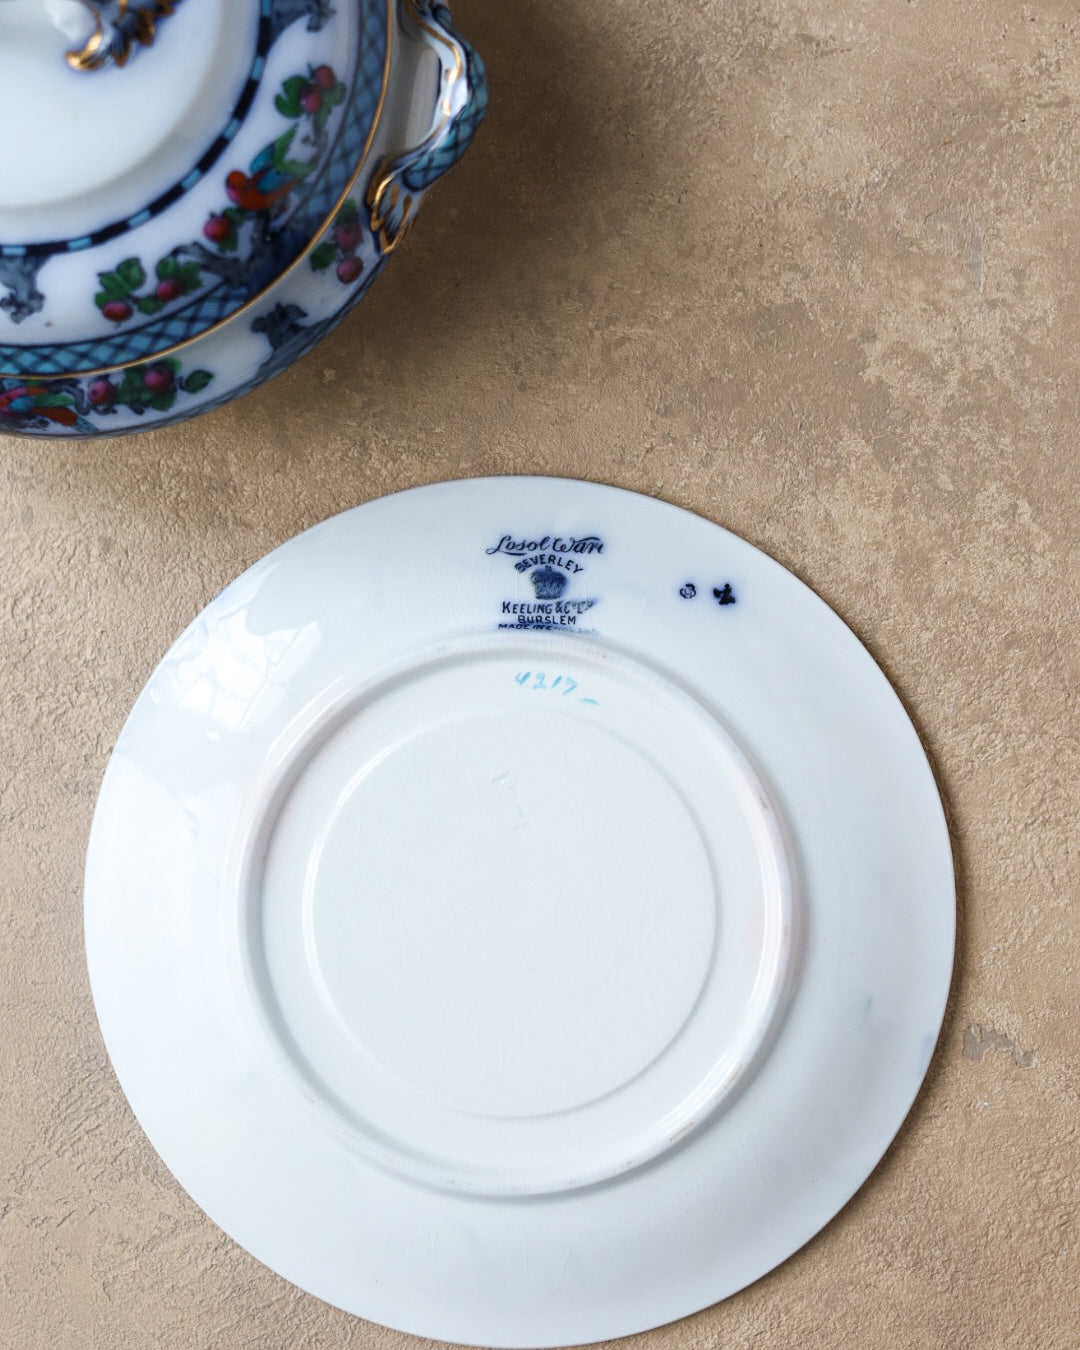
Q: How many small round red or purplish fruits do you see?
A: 9